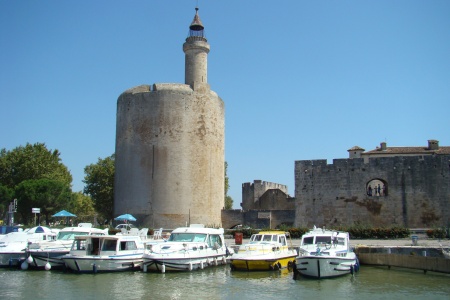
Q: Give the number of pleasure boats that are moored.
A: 6